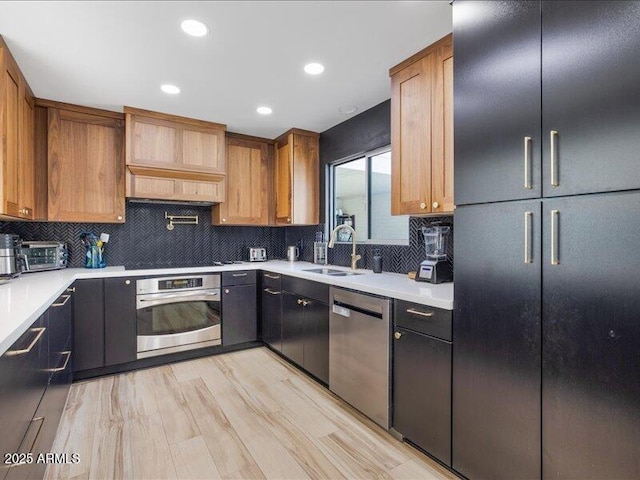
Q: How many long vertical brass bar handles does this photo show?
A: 4